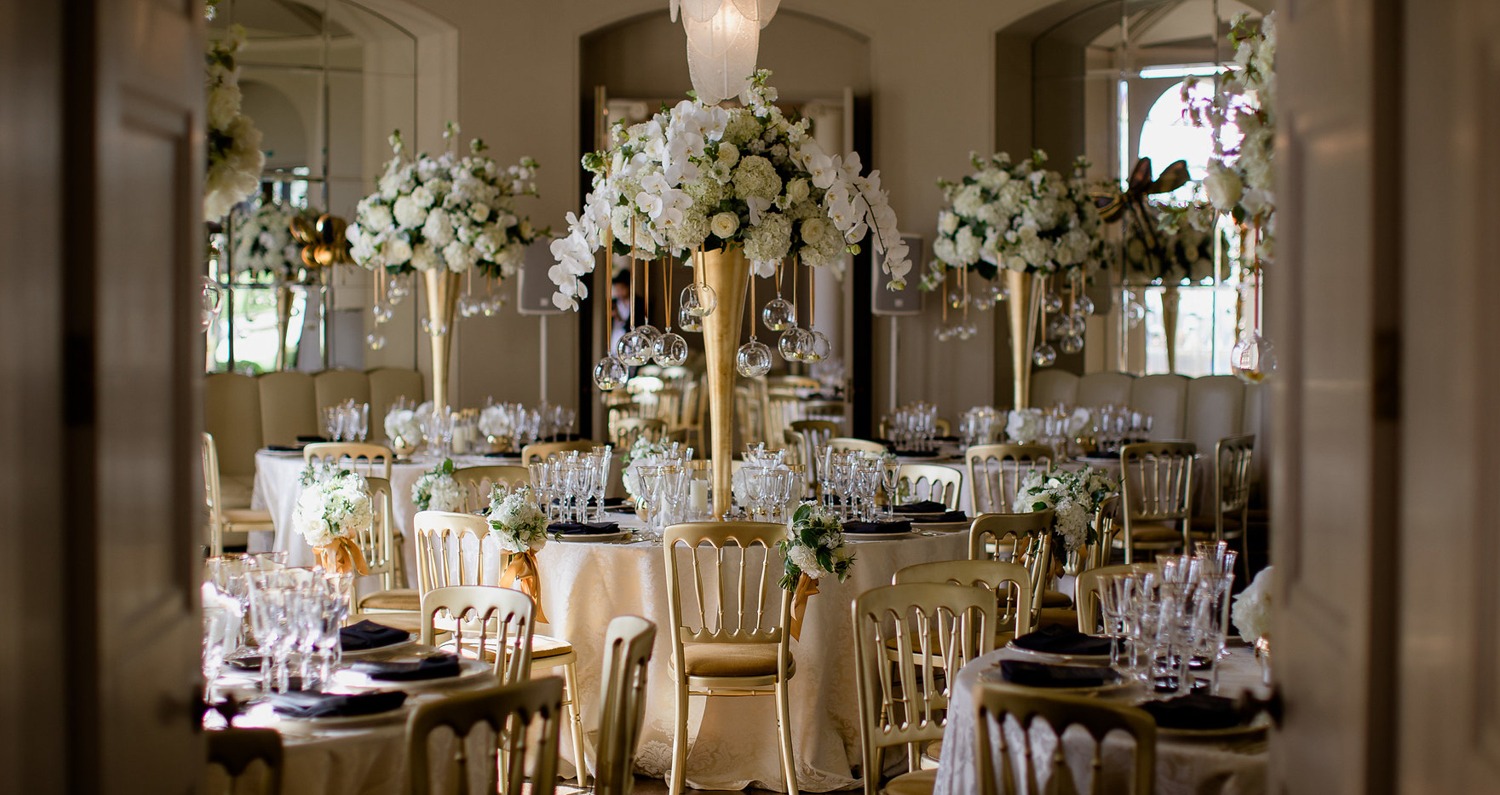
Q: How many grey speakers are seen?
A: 2